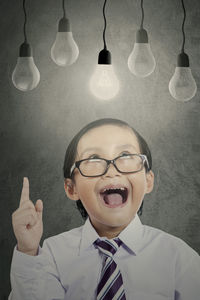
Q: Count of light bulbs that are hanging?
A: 5